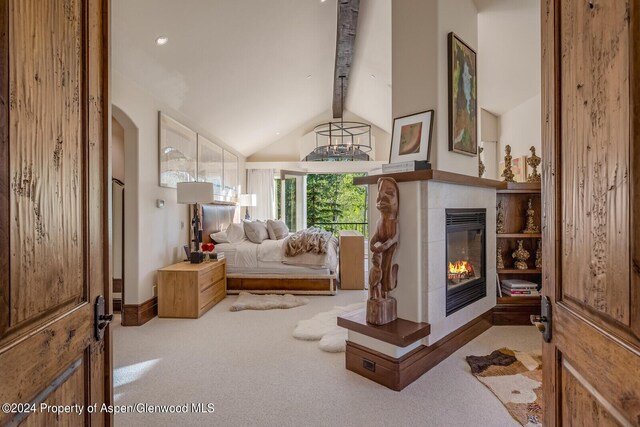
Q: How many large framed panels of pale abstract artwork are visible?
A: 3